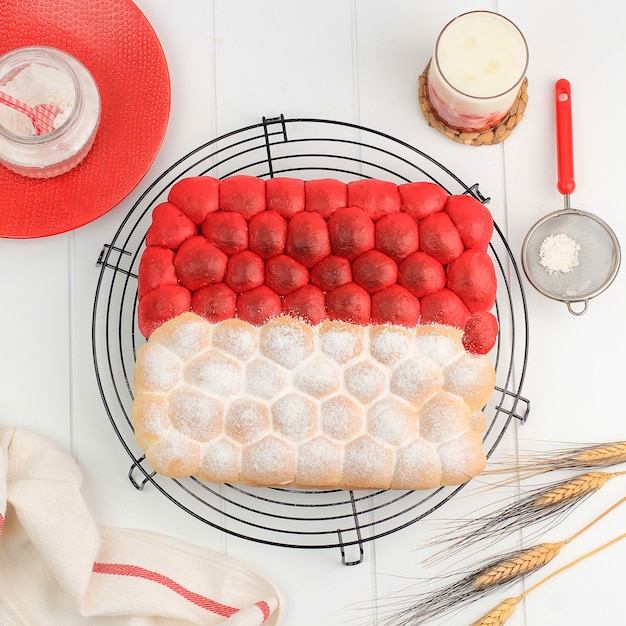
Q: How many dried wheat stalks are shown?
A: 4